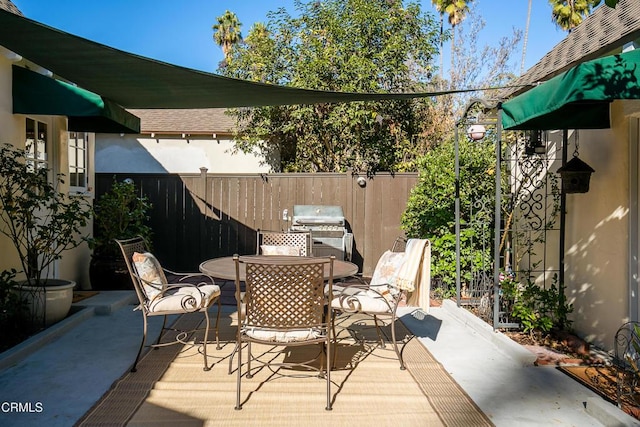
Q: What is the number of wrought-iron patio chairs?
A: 4